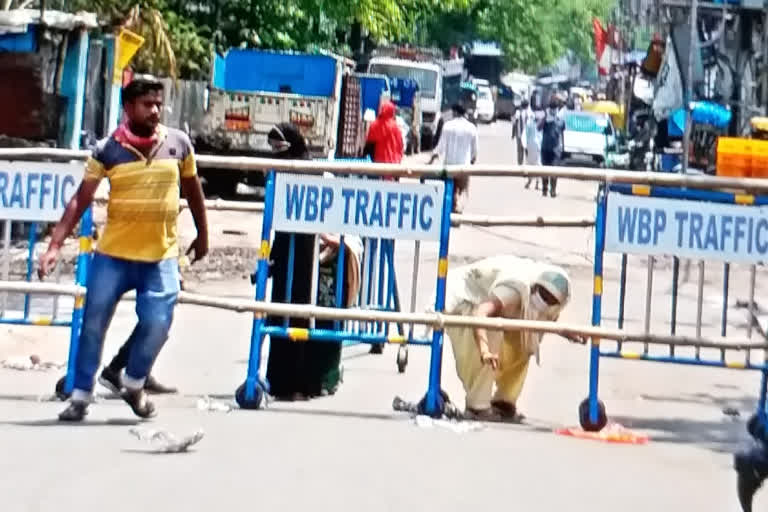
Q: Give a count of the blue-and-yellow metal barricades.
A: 3